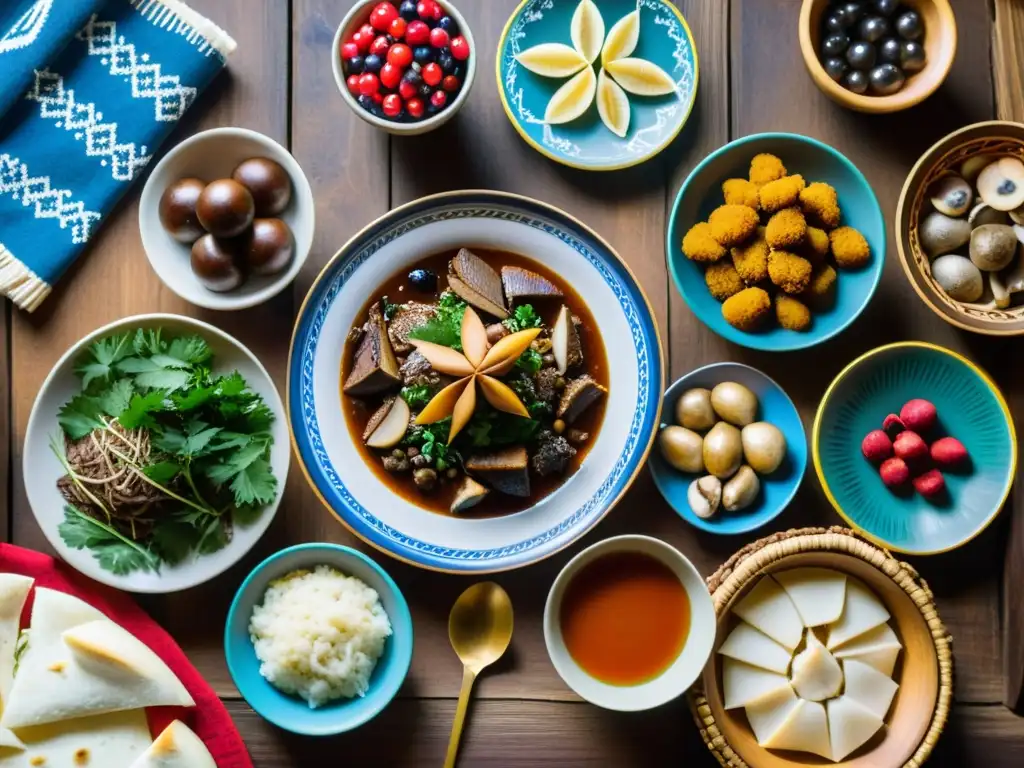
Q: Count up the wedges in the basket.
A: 10